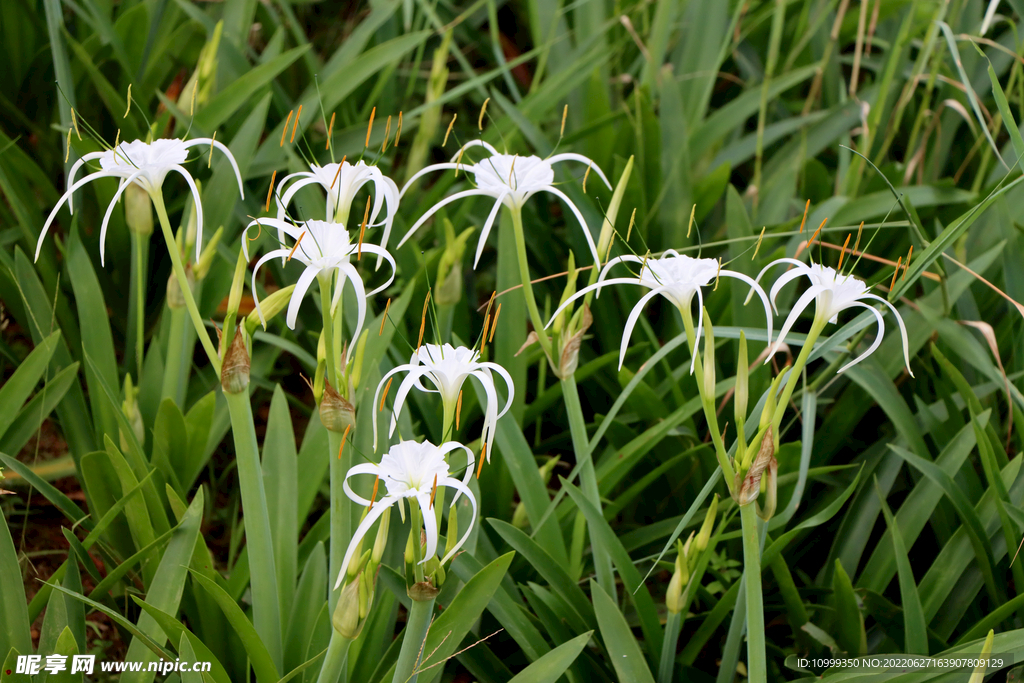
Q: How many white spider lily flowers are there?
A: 8